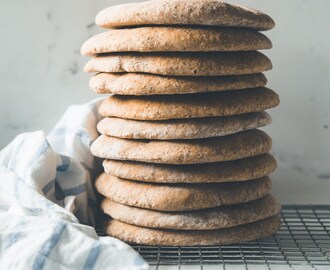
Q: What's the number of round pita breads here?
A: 11